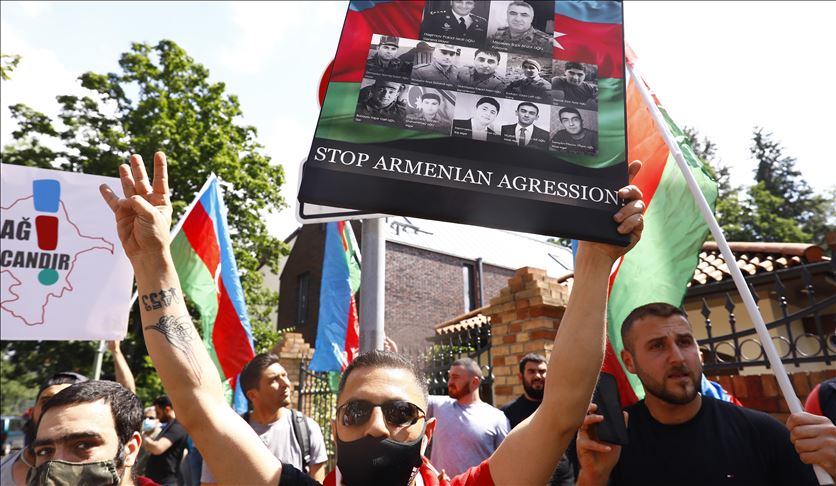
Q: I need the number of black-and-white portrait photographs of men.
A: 12